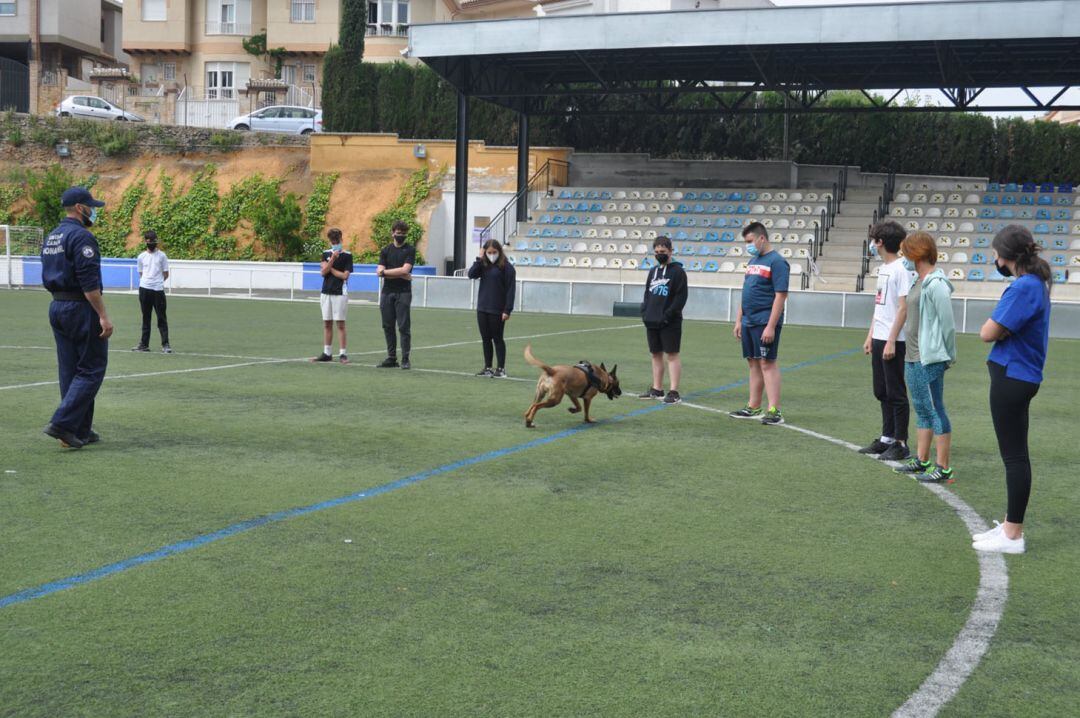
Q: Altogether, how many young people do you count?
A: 9